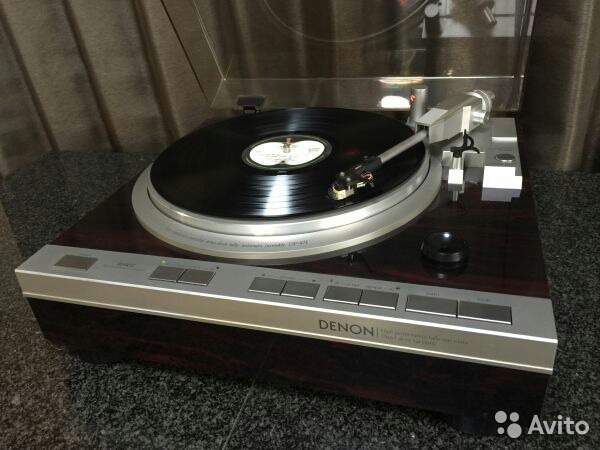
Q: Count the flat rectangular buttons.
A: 9